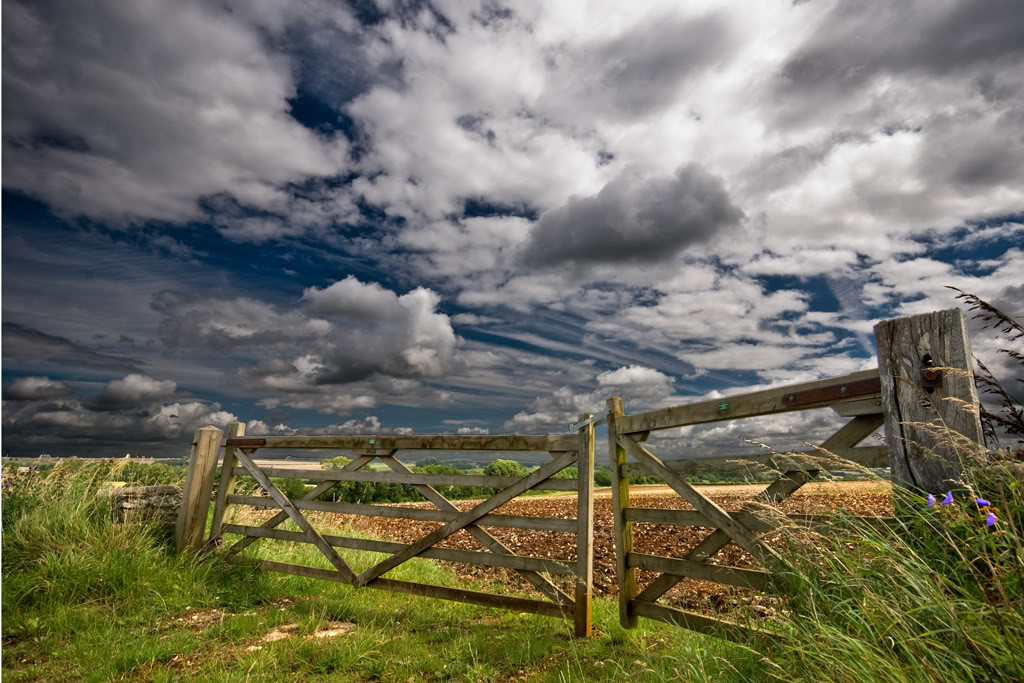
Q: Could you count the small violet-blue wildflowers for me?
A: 4